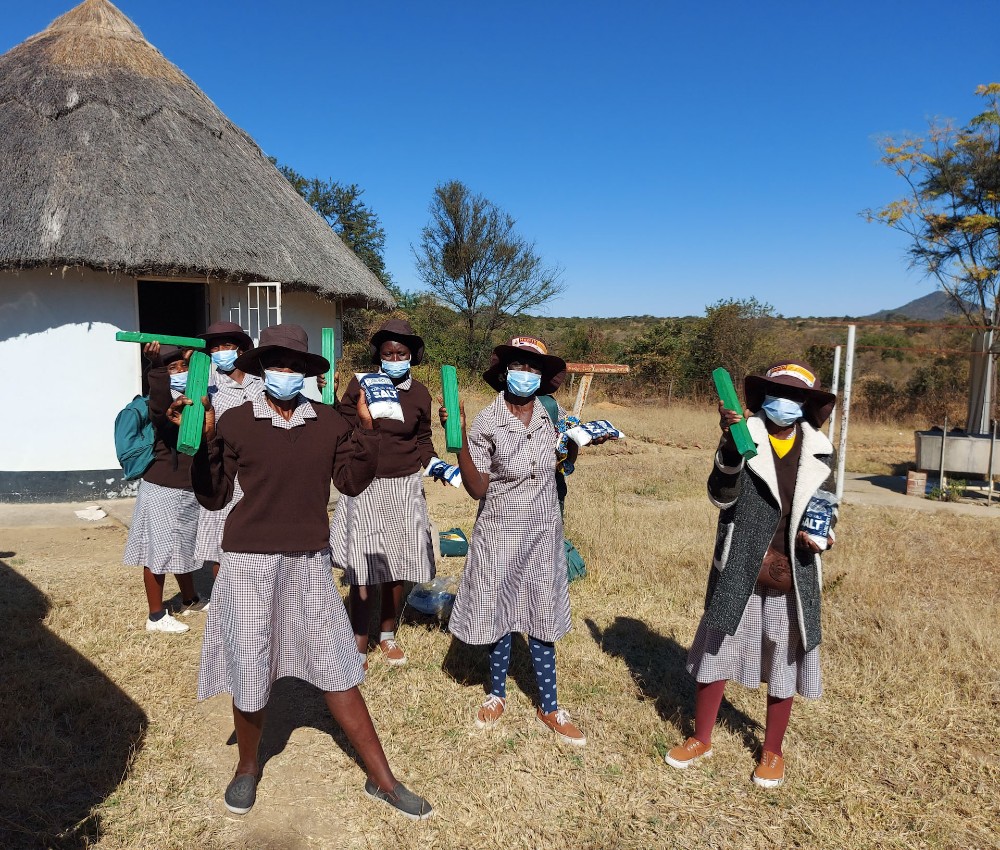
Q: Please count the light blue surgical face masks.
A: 6